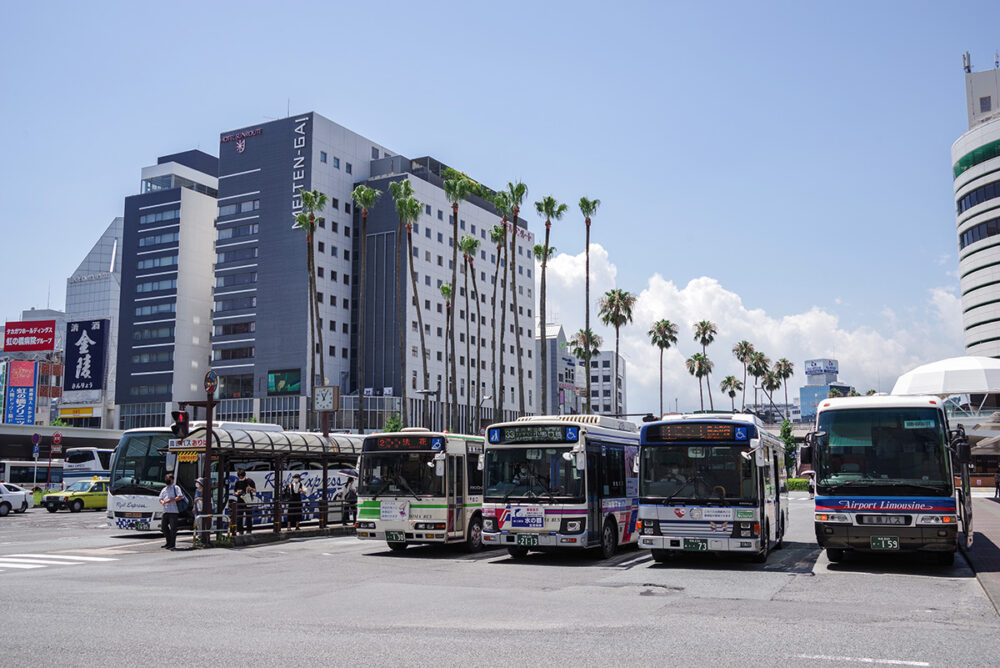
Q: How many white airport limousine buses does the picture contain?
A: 1